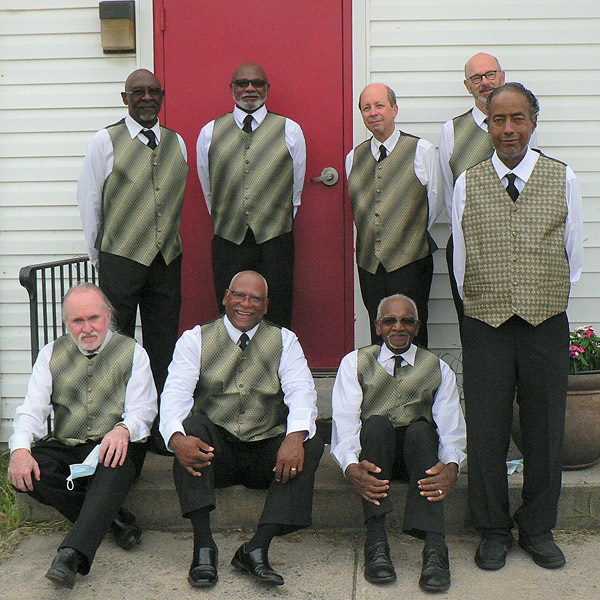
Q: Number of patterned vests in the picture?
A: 8